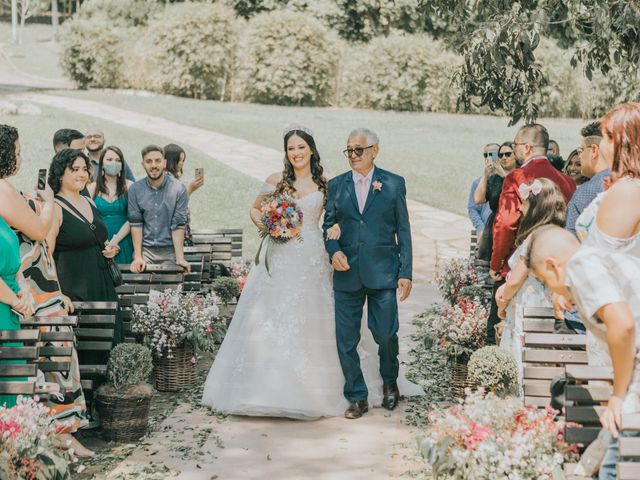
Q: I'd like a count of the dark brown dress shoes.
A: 2